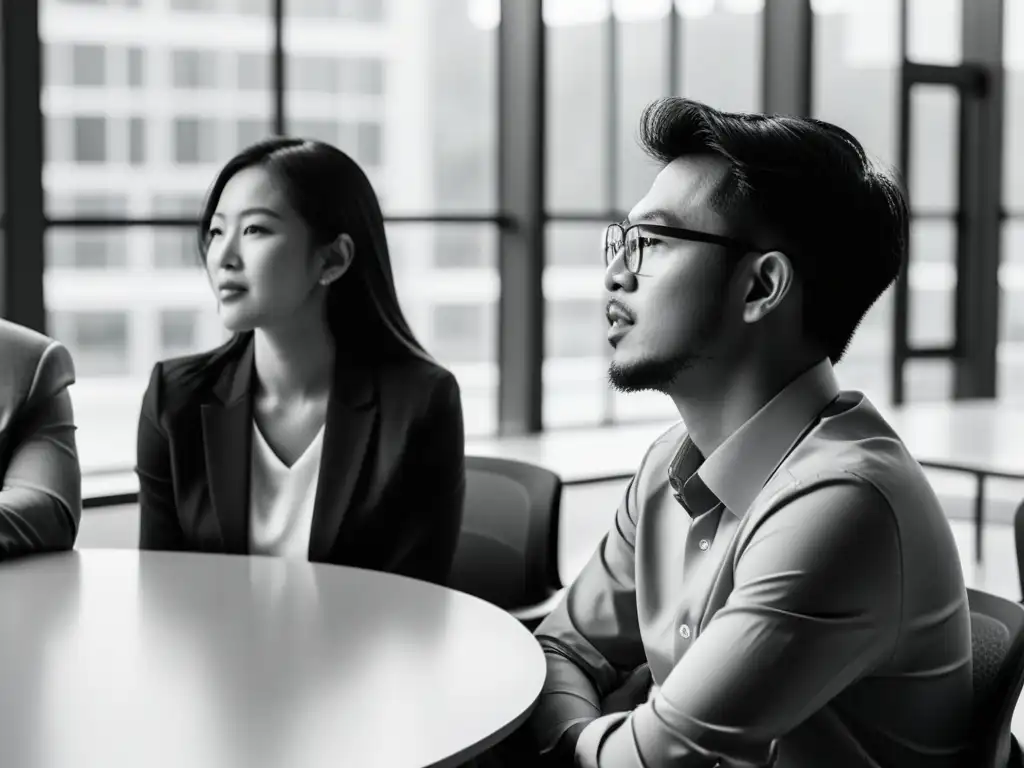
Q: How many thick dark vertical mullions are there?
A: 4